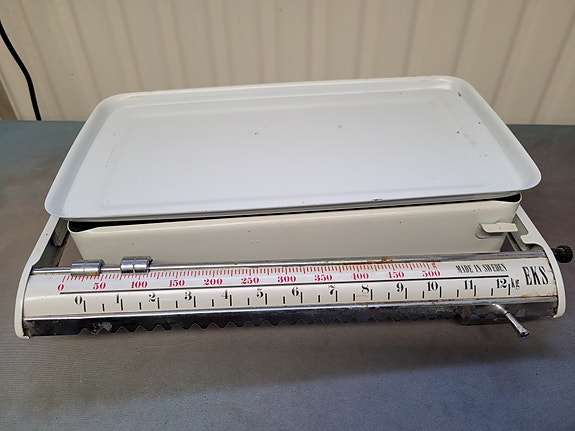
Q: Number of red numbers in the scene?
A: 11